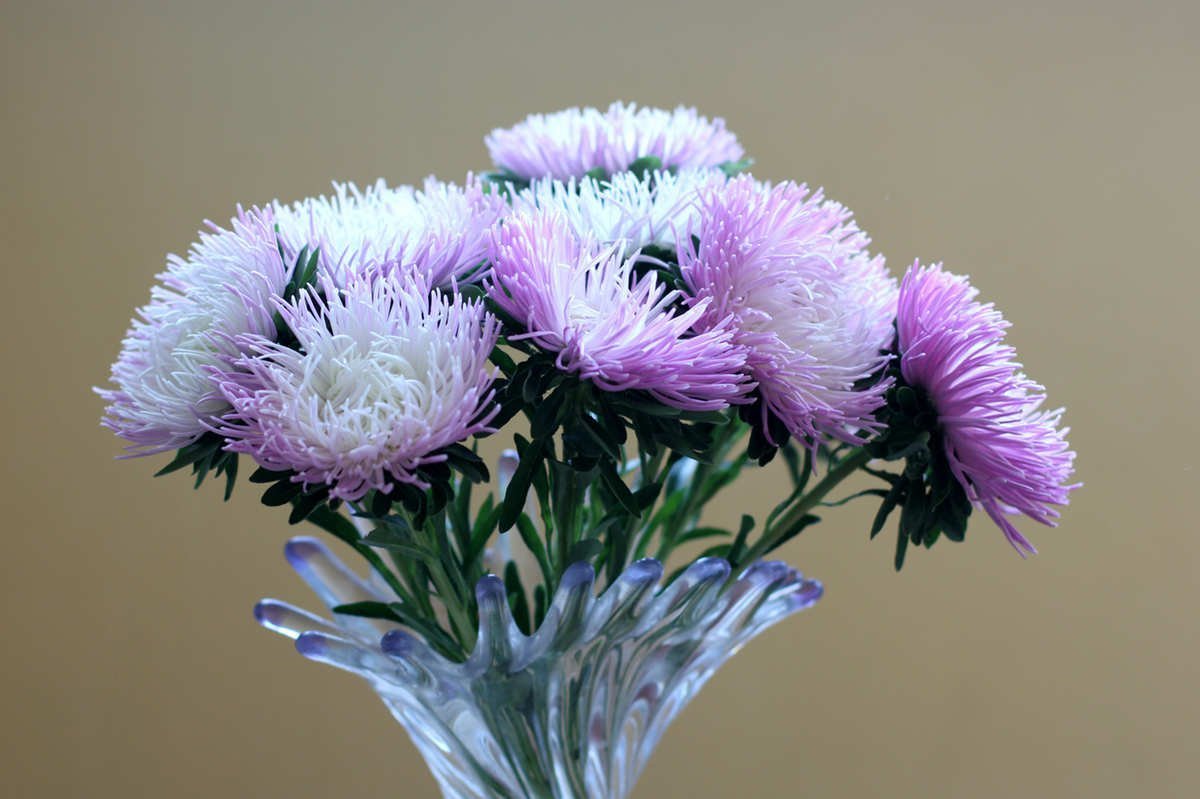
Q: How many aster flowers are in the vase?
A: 8